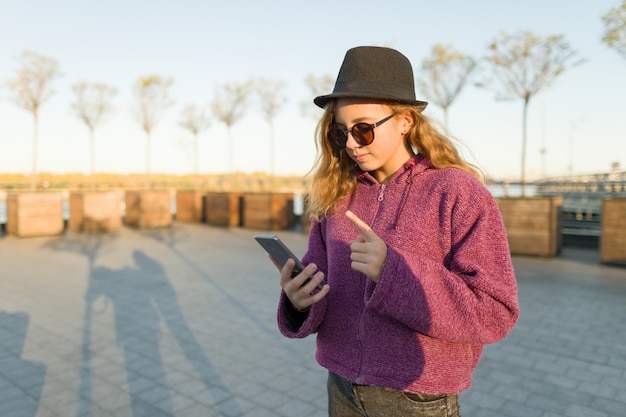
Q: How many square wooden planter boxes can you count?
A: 8